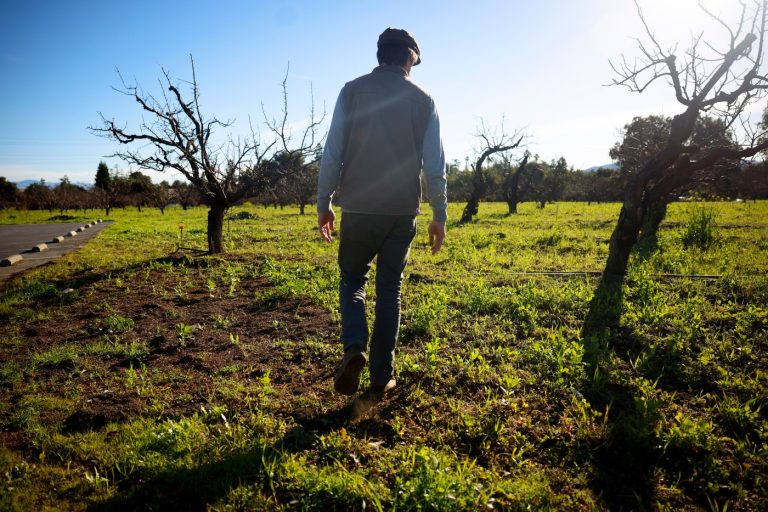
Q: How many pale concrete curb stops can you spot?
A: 8